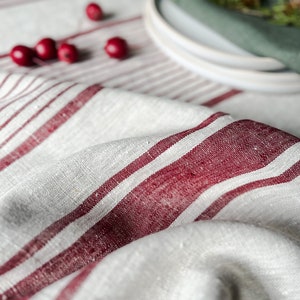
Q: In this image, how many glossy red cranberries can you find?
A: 5